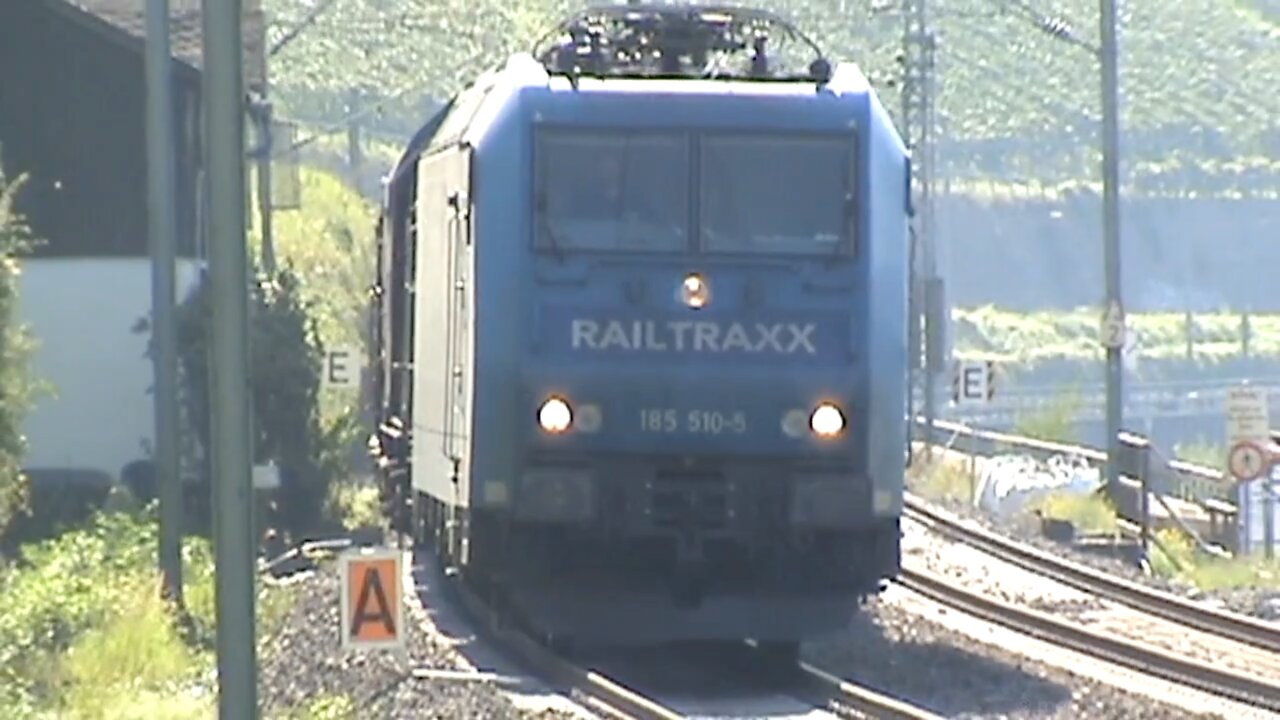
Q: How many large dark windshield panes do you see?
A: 2